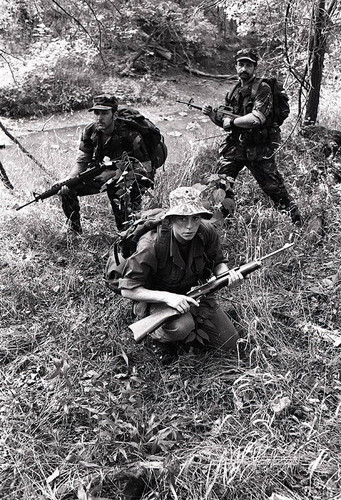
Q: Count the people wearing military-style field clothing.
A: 3